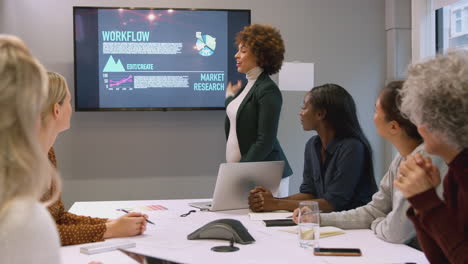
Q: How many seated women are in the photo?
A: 5